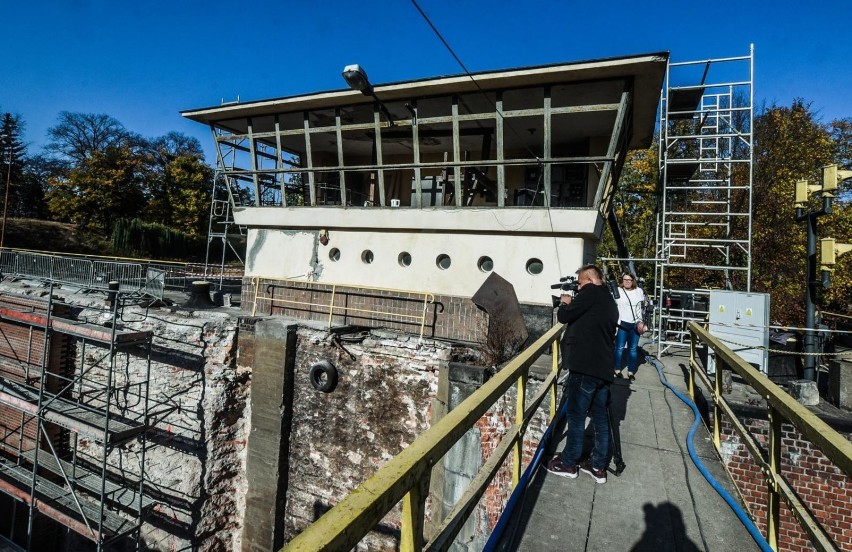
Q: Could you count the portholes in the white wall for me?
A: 6